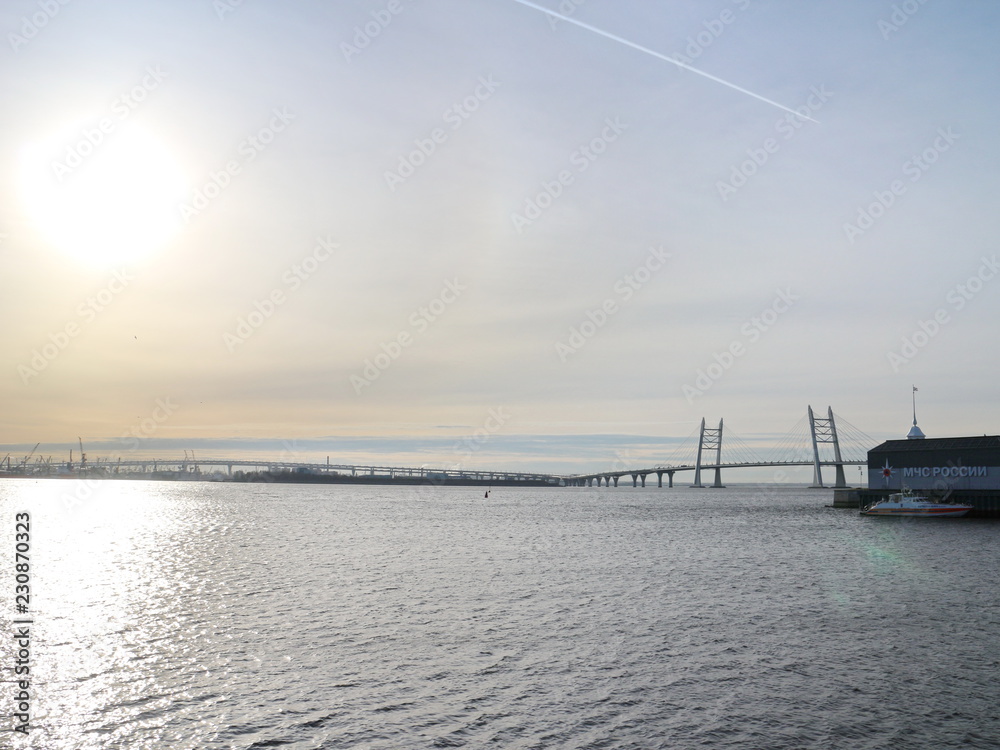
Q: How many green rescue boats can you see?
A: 0